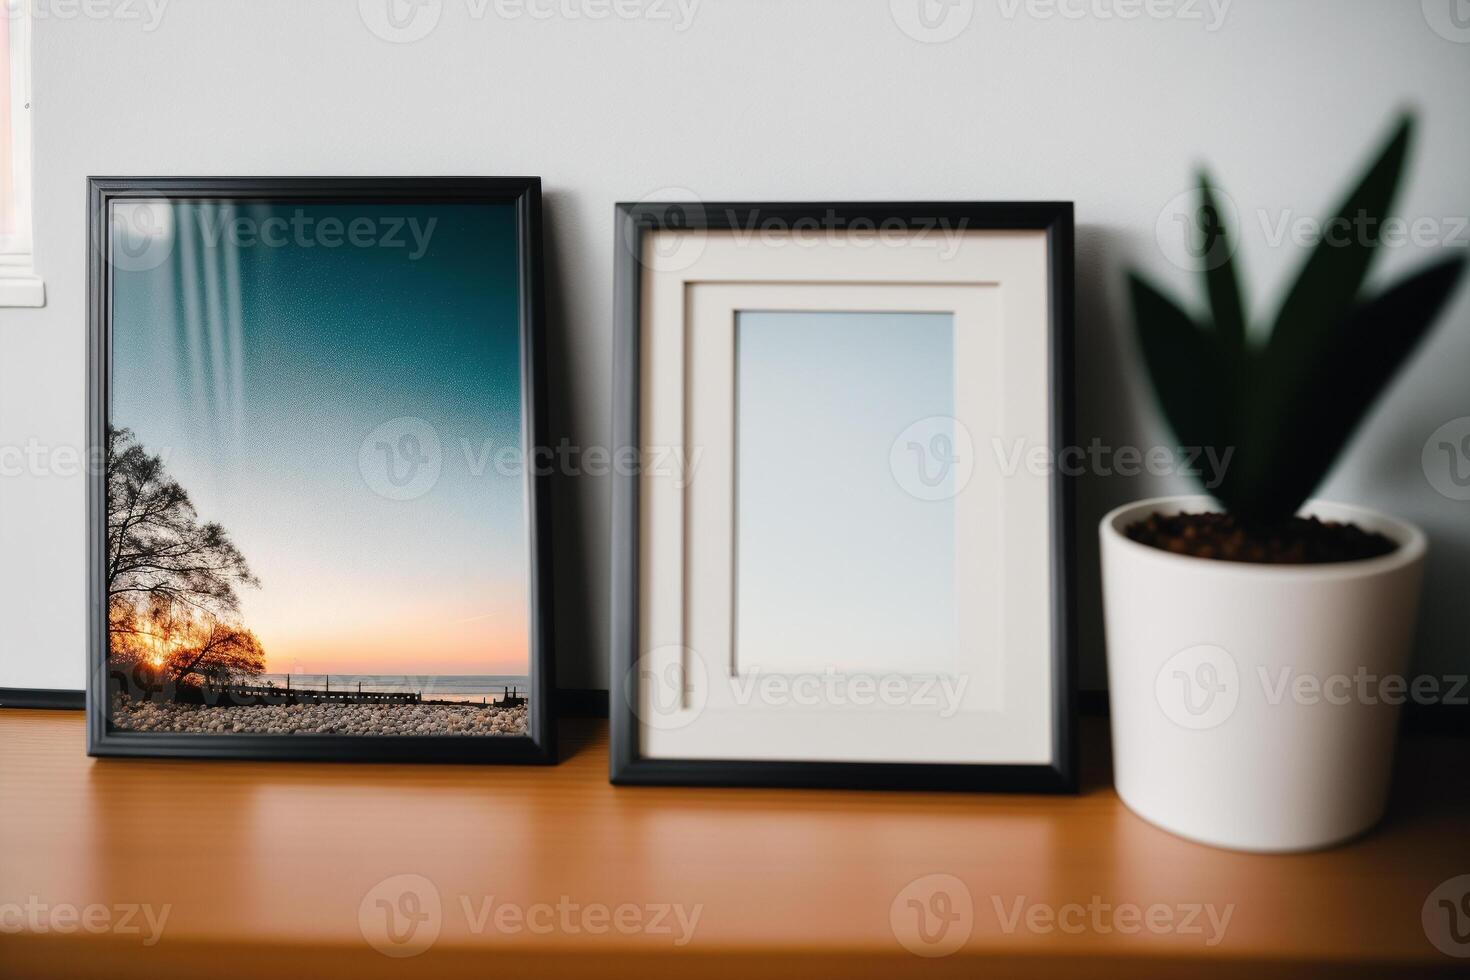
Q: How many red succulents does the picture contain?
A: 0